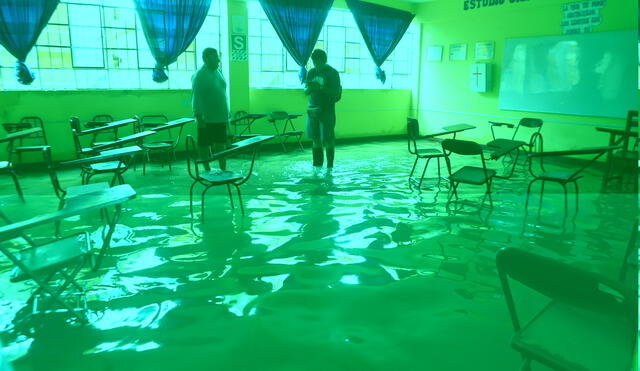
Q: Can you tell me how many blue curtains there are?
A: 4